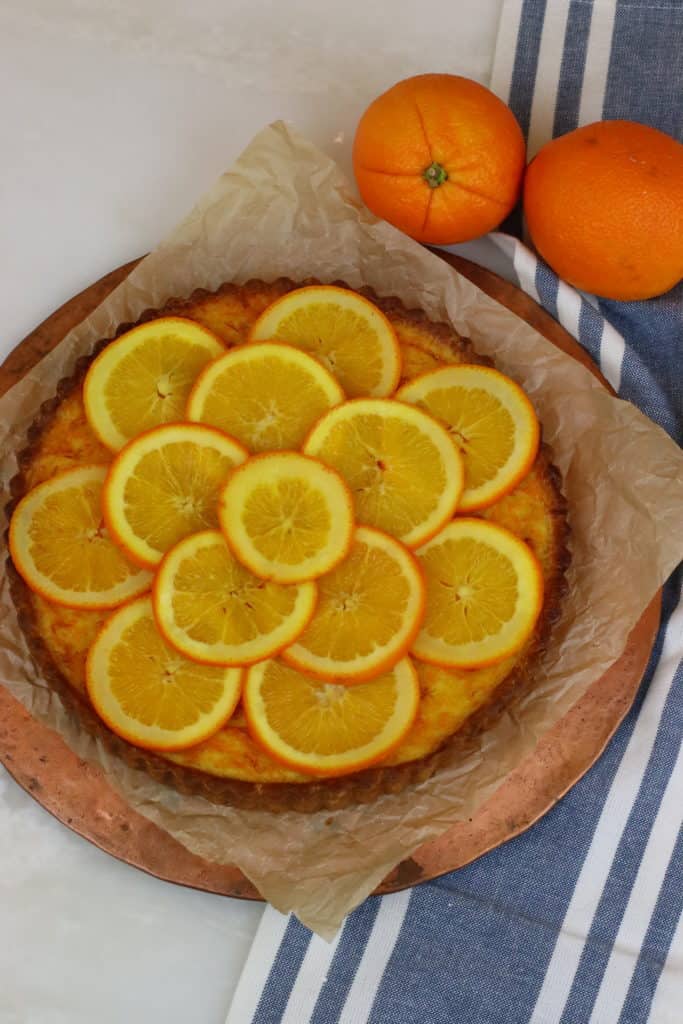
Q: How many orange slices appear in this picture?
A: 13